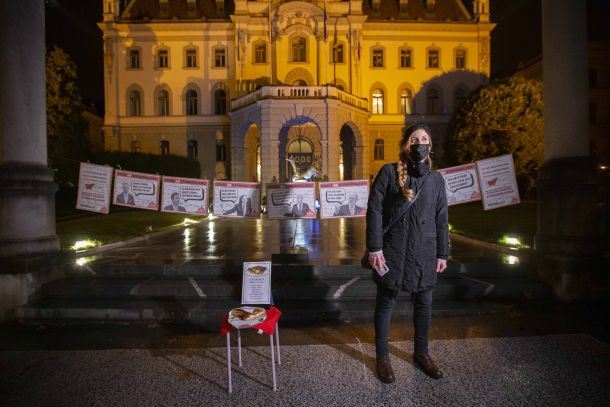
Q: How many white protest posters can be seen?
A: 8